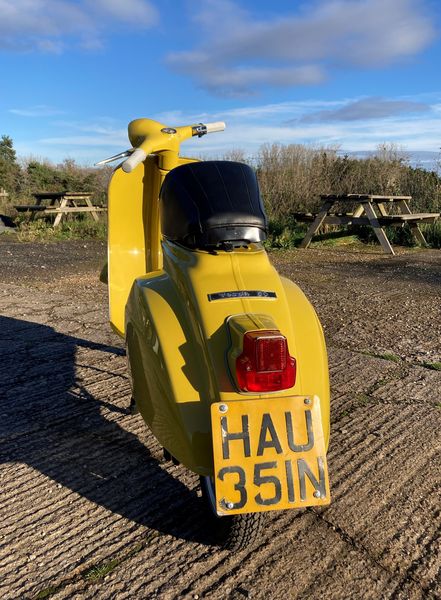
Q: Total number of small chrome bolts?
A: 4